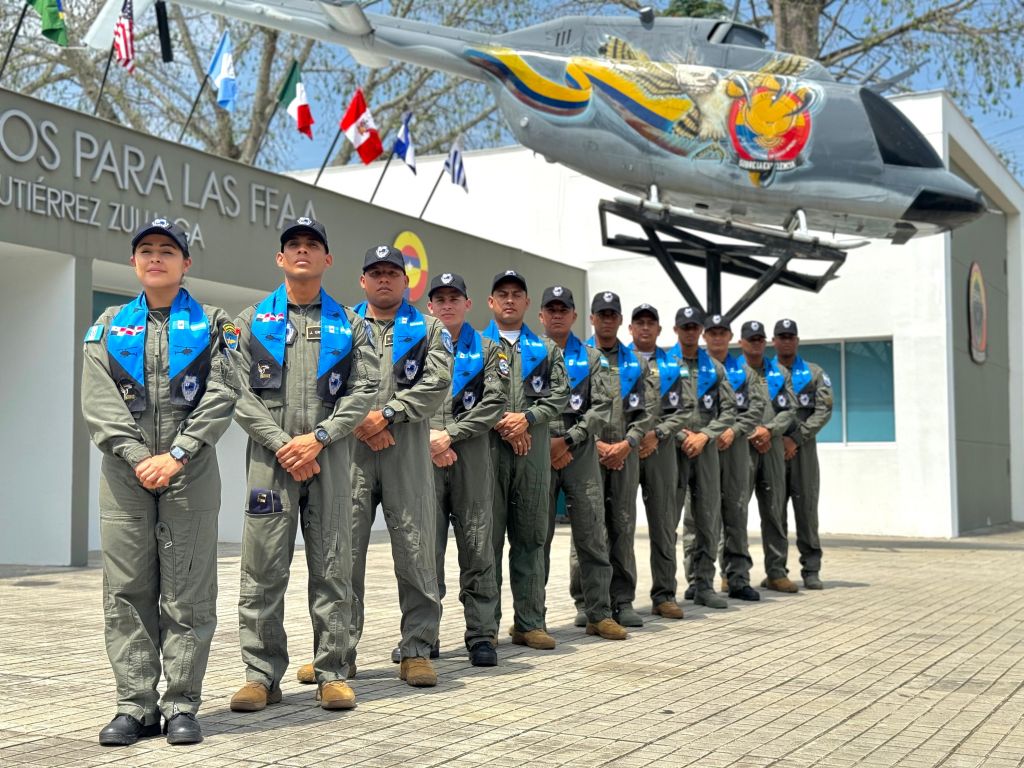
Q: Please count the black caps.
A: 12